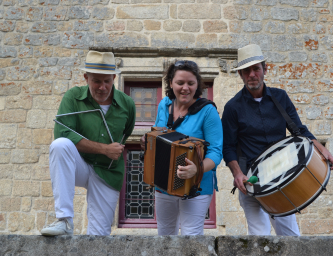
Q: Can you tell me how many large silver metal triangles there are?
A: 1